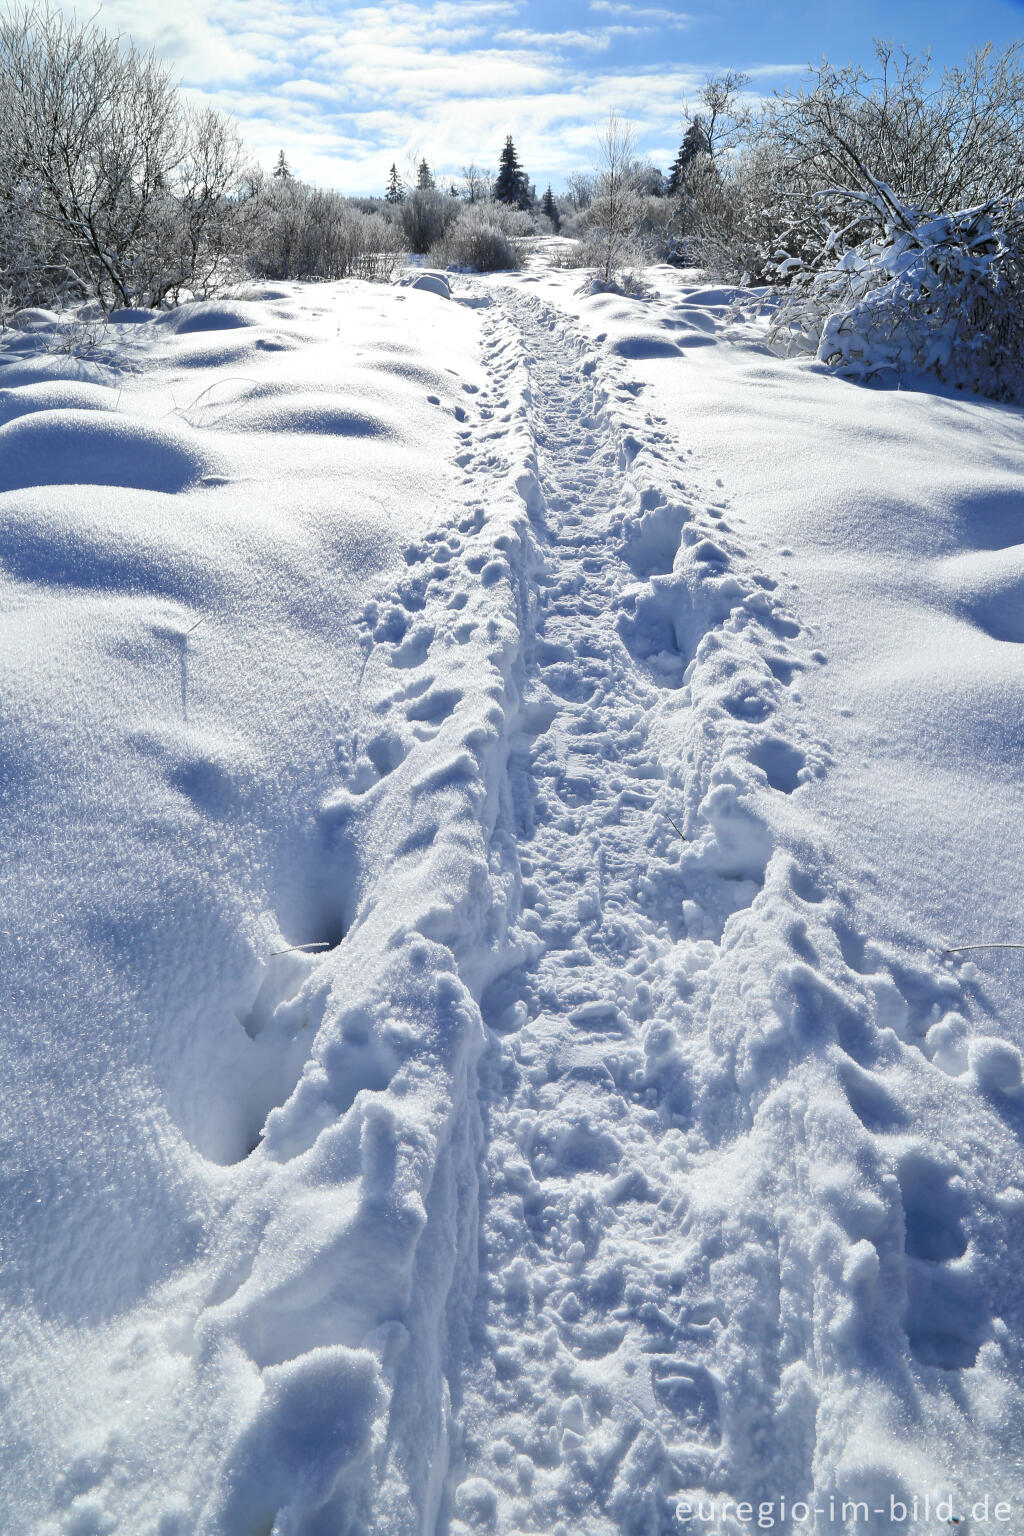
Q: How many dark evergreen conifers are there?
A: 6